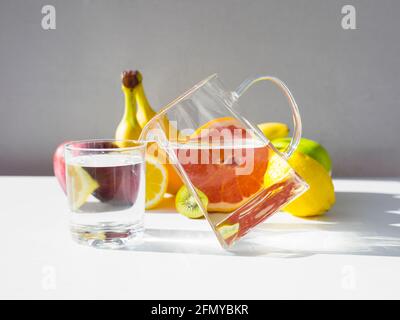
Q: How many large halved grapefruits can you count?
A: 1